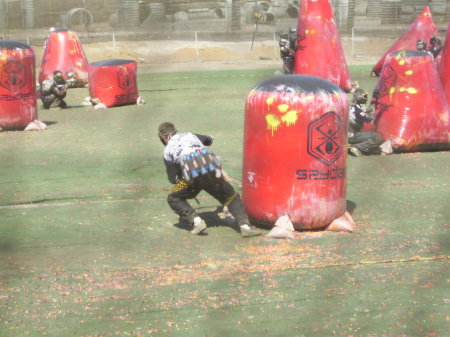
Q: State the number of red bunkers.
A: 8